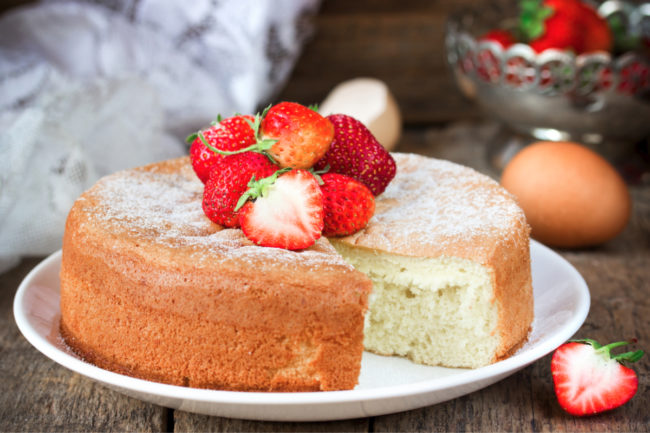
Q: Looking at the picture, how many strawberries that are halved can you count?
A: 2